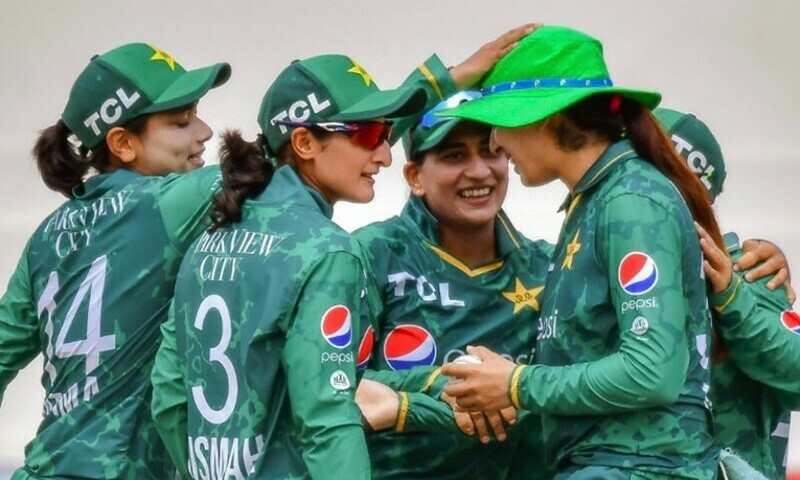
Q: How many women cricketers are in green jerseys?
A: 5